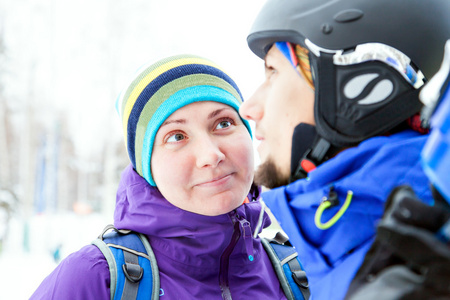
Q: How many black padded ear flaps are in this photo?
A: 1